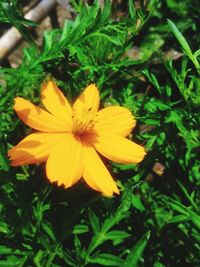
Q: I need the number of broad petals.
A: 8